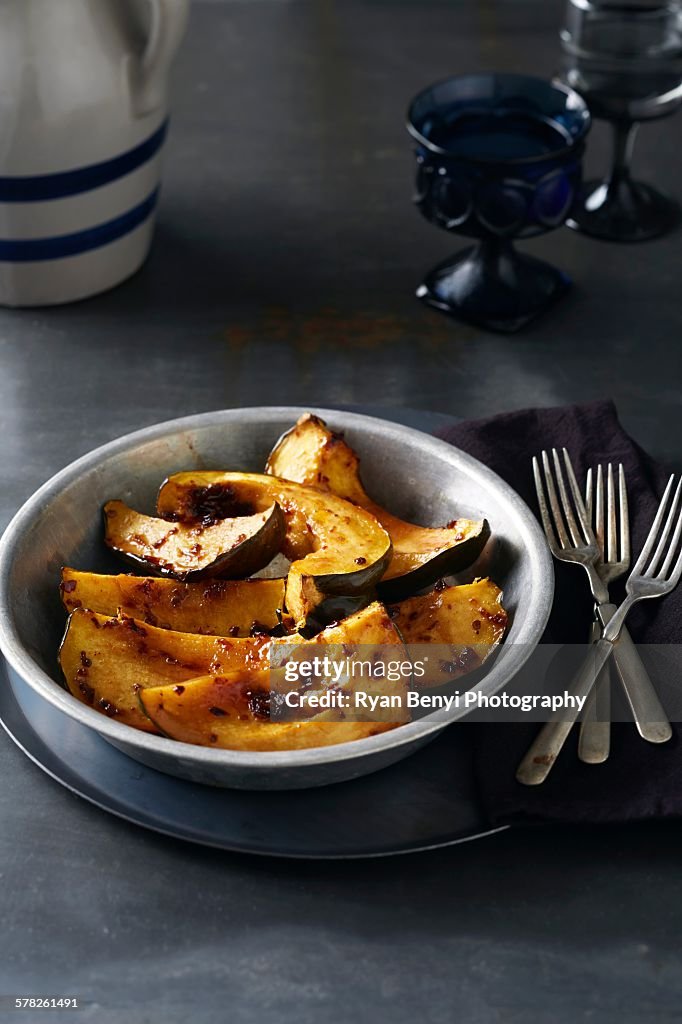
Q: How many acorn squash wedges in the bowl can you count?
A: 7